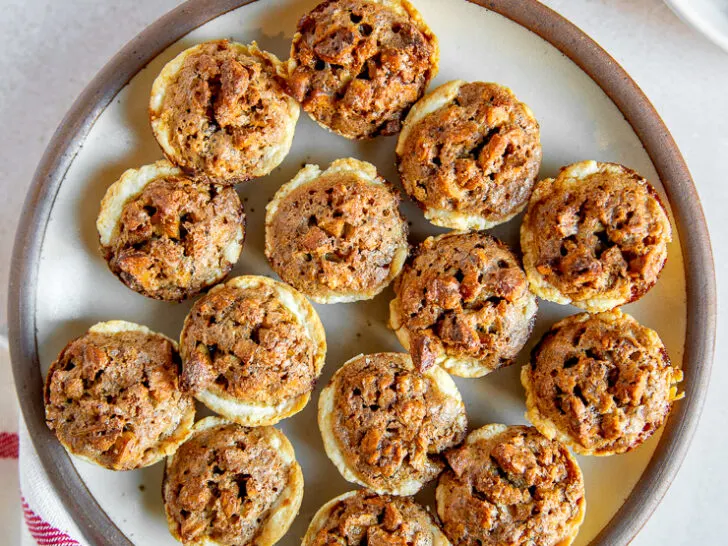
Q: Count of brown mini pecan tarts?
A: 14